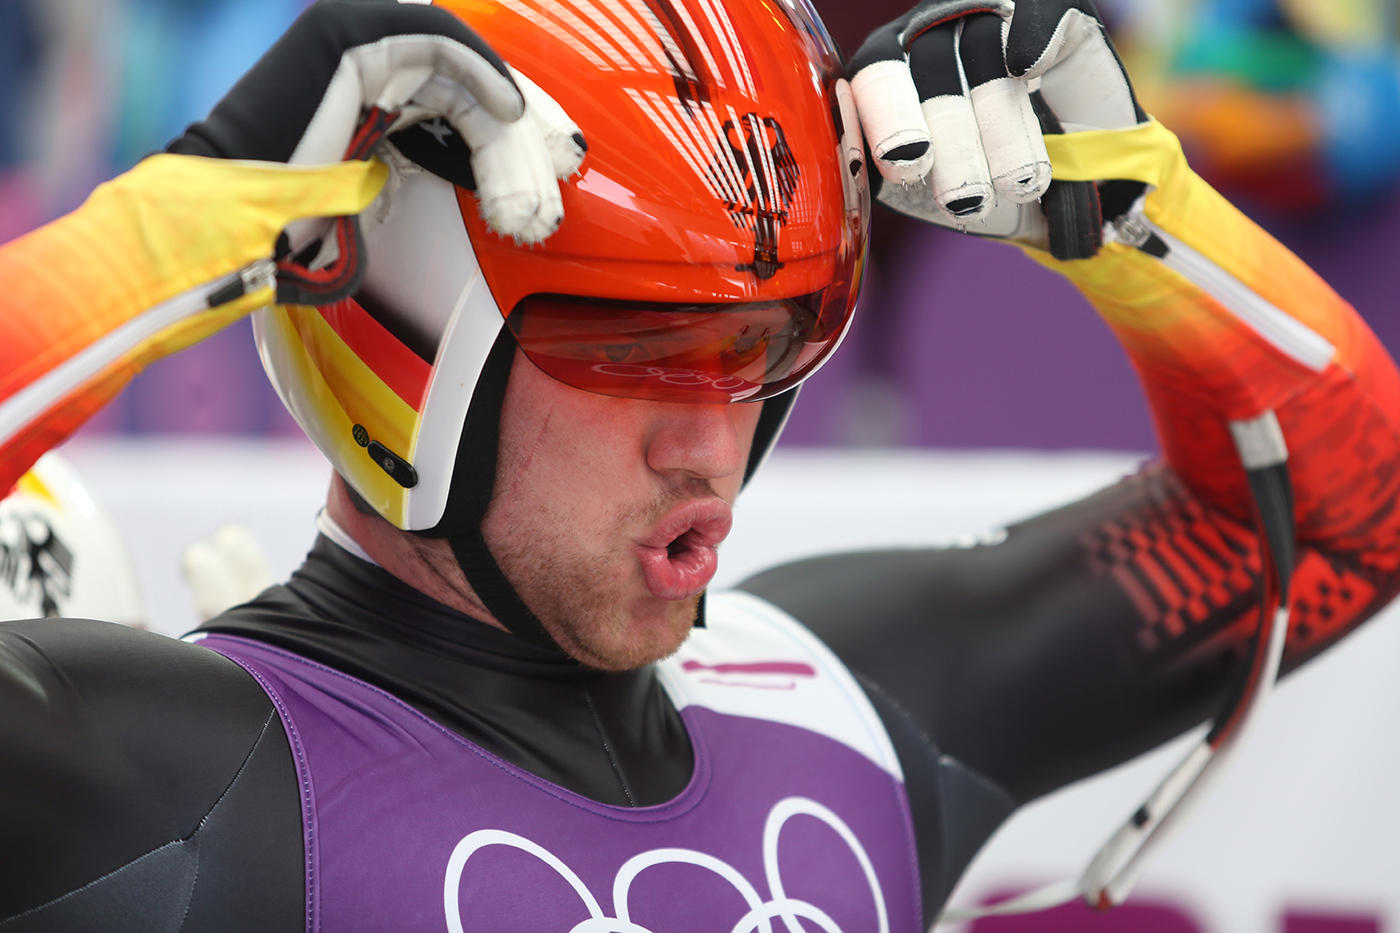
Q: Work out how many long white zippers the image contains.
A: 2